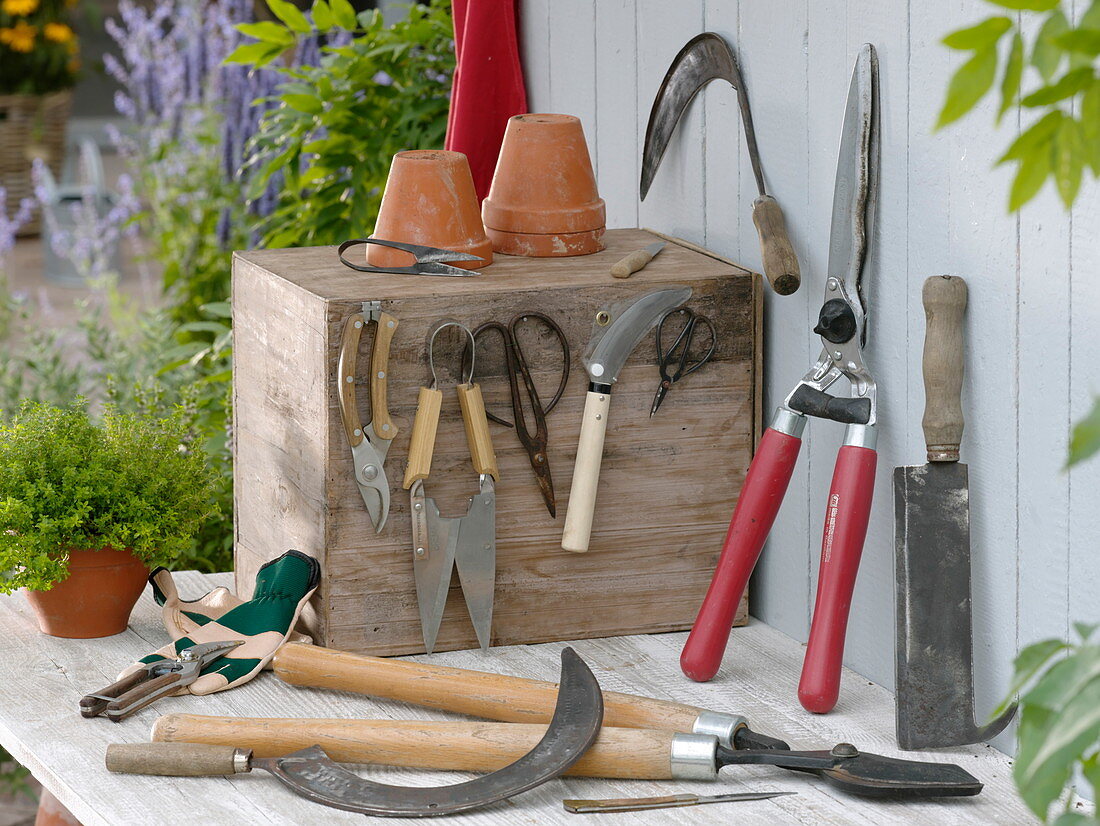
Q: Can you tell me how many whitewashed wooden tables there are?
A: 1